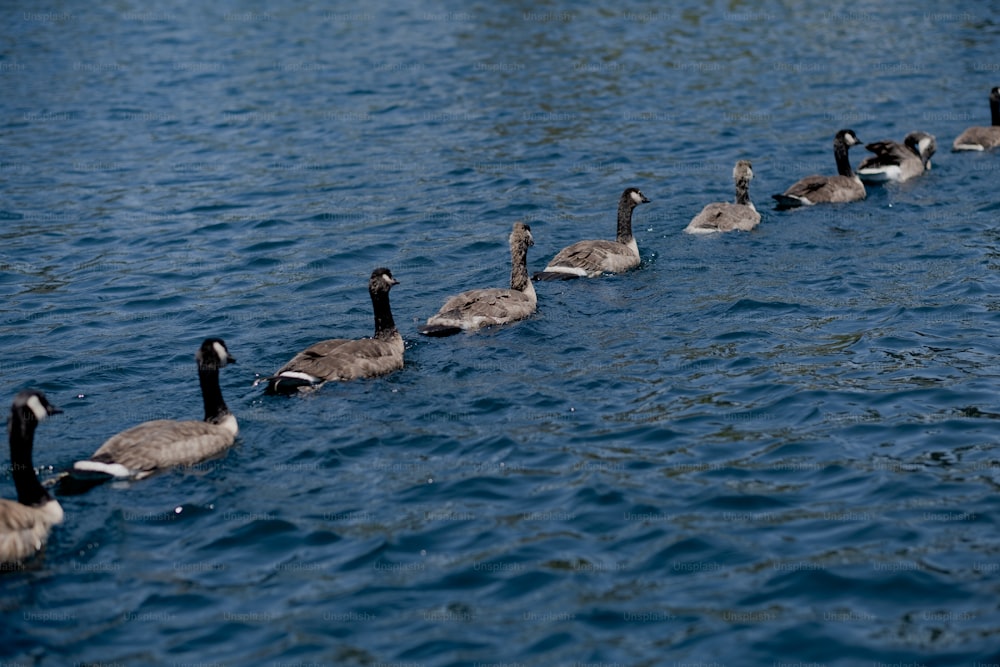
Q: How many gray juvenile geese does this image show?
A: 2